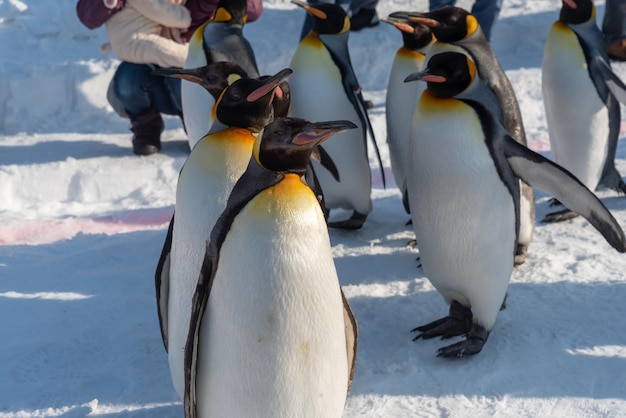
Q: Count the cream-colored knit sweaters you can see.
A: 1